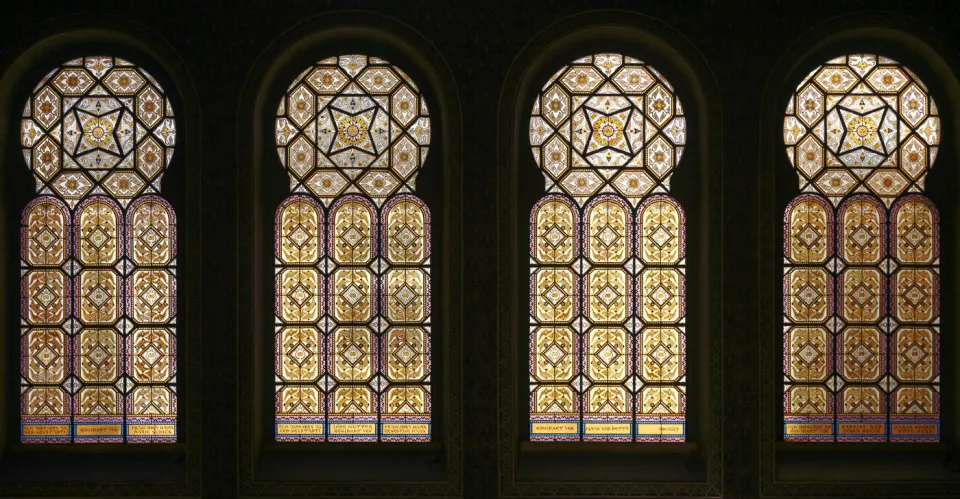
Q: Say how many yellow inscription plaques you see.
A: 12